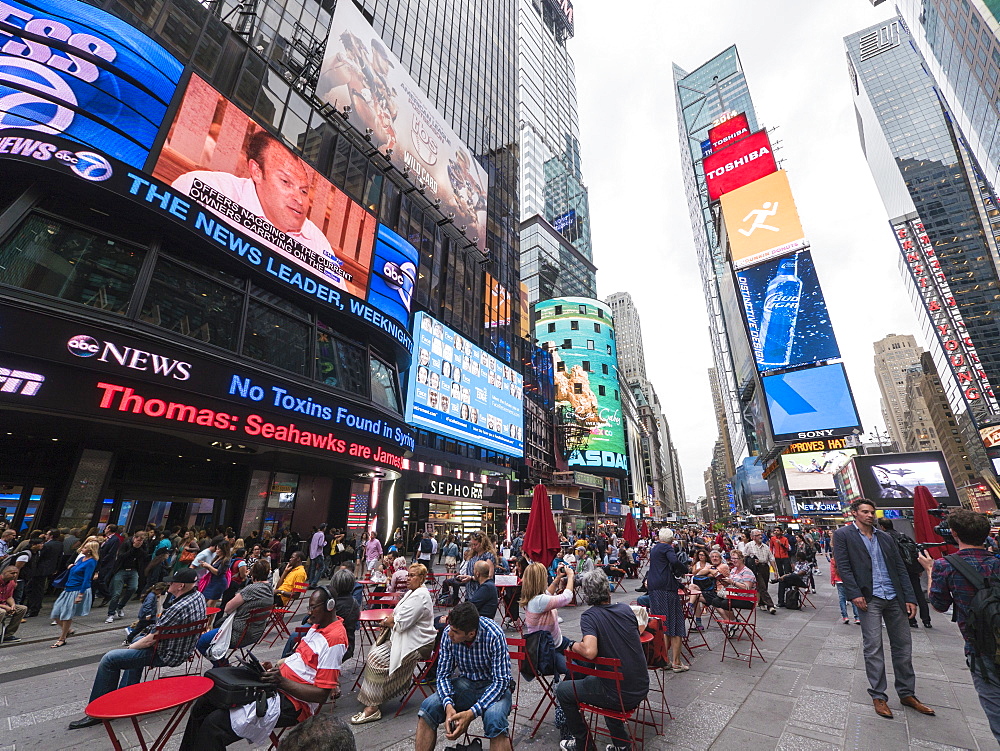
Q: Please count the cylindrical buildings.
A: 1